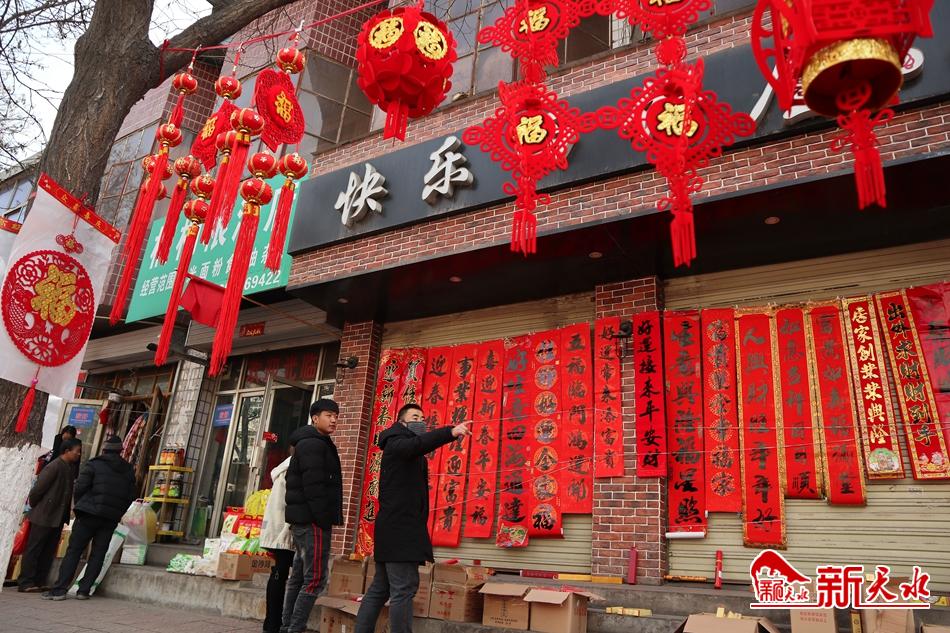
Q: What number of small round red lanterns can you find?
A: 15